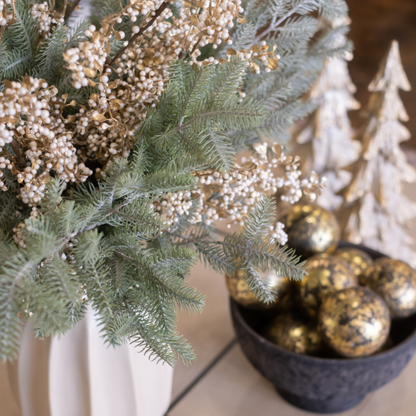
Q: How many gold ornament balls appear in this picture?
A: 7